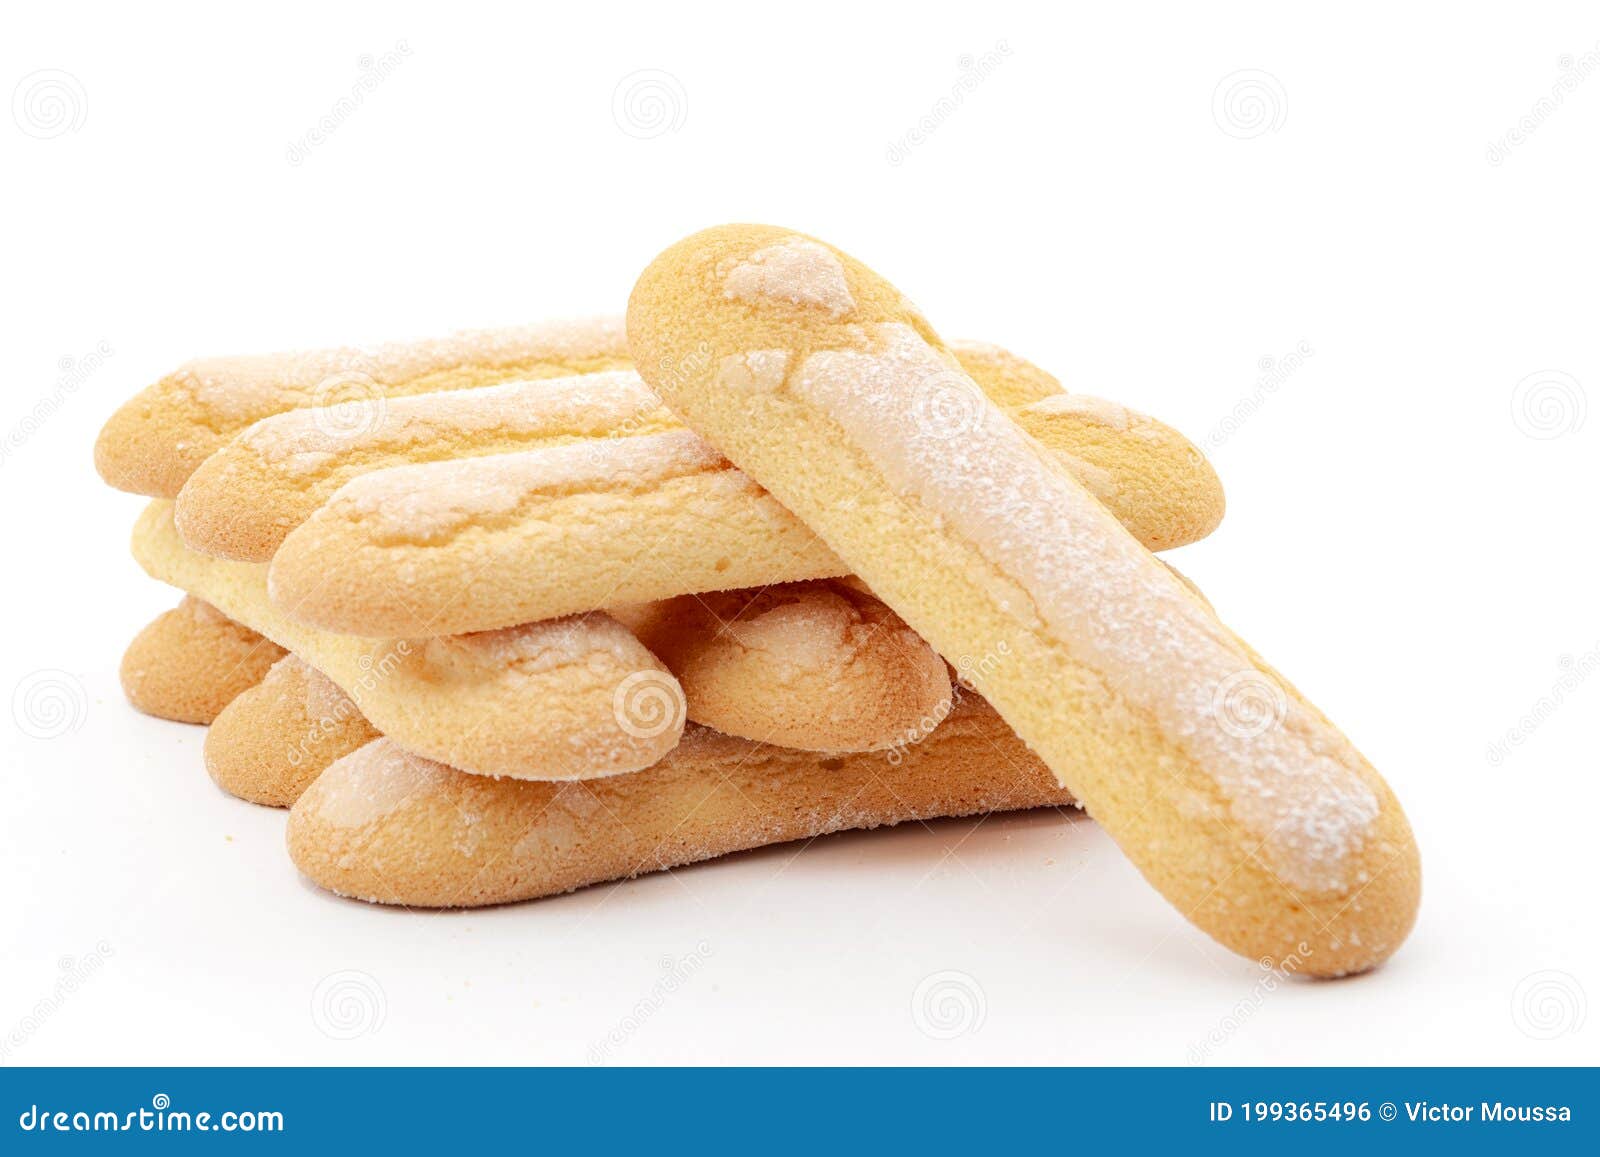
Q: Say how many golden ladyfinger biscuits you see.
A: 9